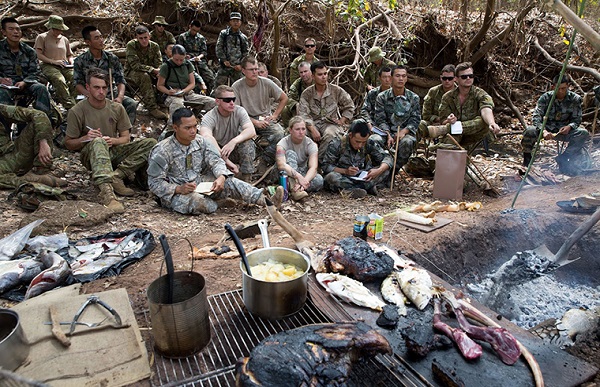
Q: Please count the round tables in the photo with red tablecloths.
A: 0